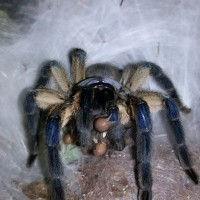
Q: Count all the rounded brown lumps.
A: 3